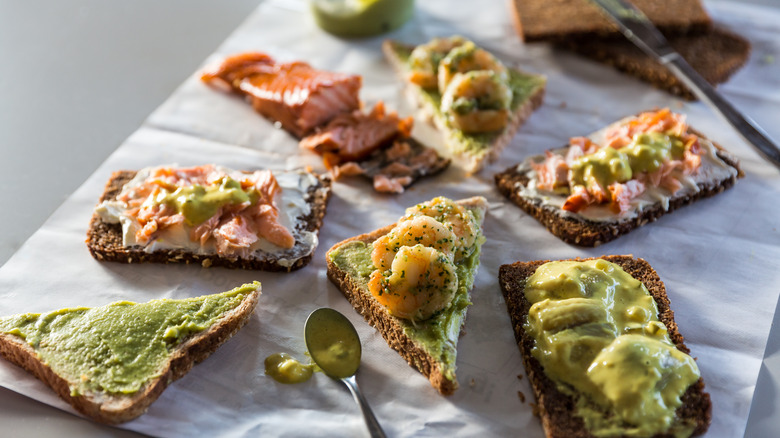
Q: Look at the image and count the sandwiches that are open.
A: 6